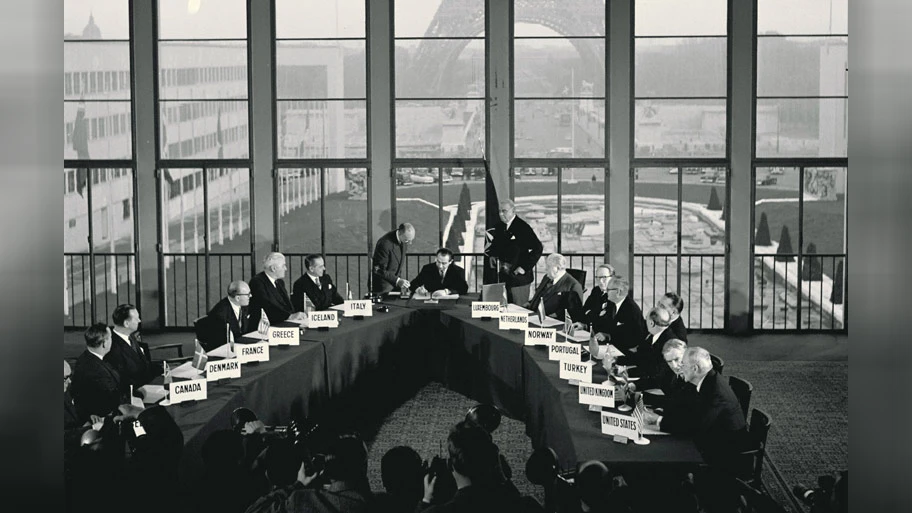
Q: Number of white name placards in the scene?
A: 13